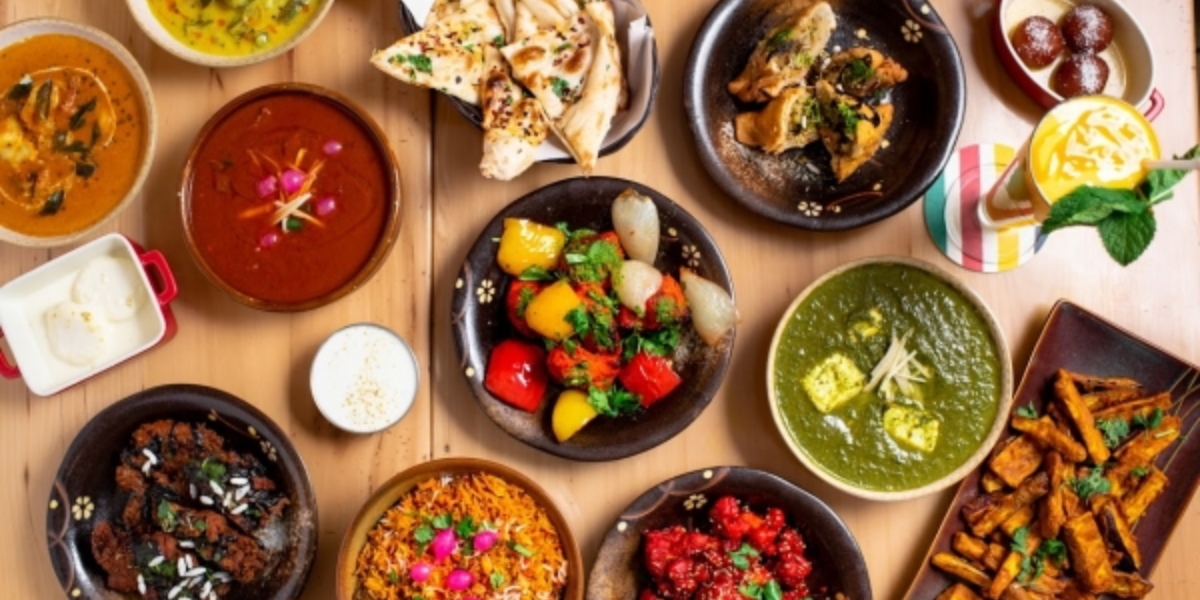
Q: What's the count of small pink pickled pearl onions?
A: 9